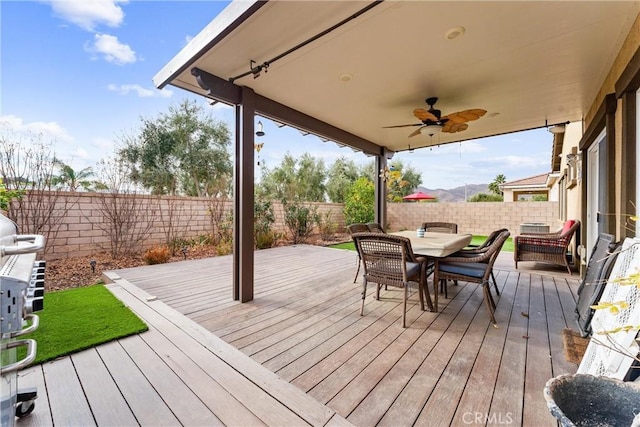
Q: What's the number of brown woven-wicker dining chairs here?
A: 6